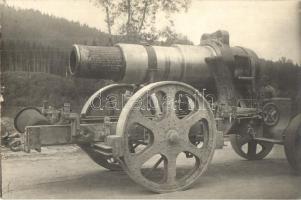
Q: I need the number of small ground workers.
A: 0